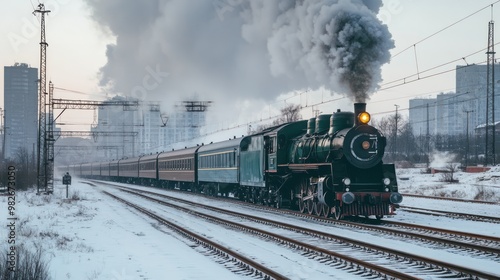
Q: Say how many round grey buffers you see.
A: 2